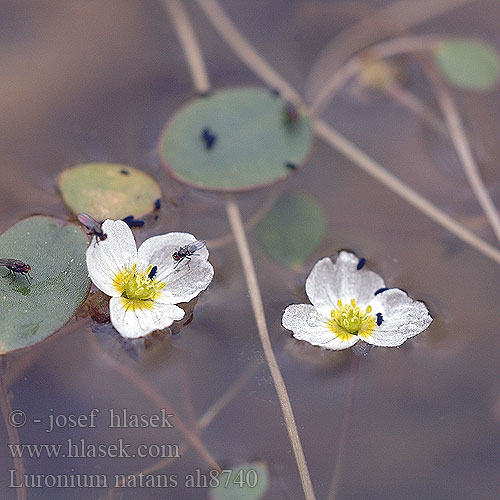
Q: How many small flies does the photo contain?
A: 3